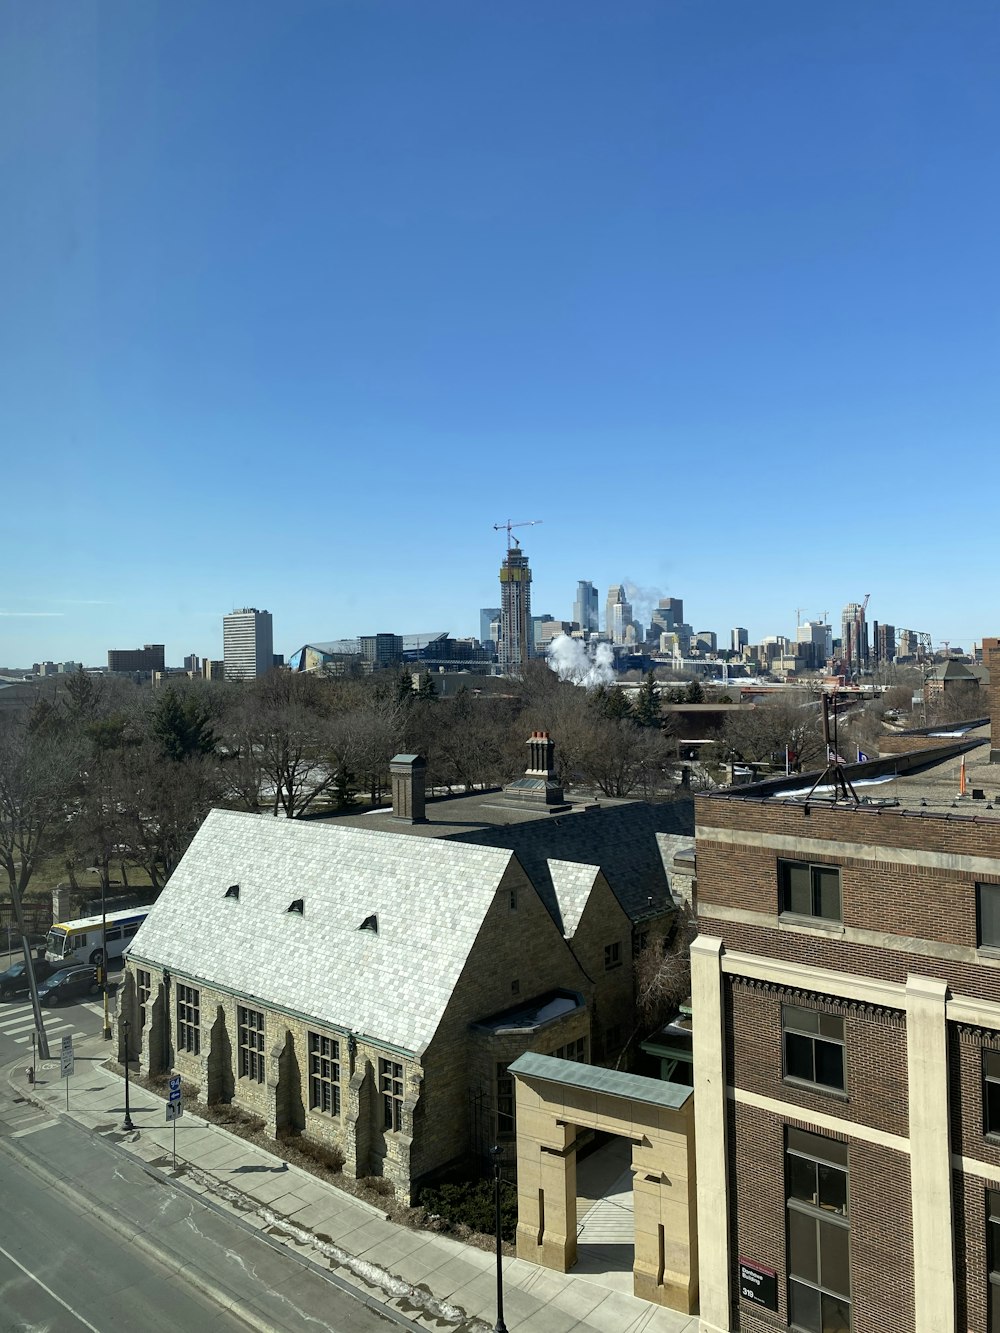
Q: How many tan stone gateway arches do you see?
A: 1